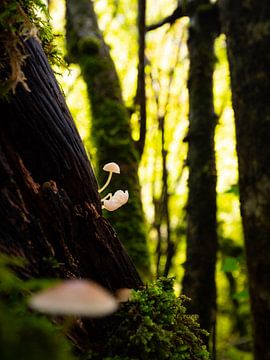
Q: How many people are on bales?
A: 0